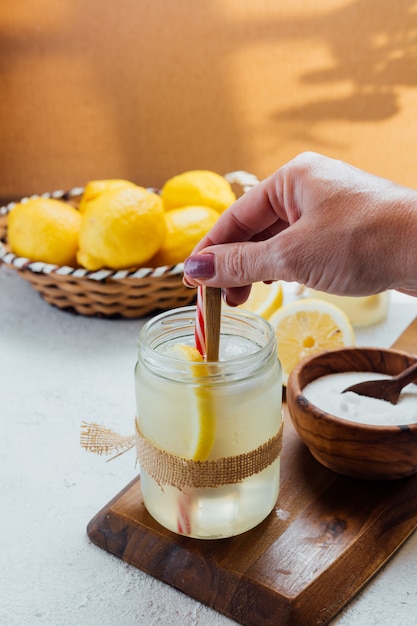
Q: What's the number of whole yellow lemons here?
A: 5